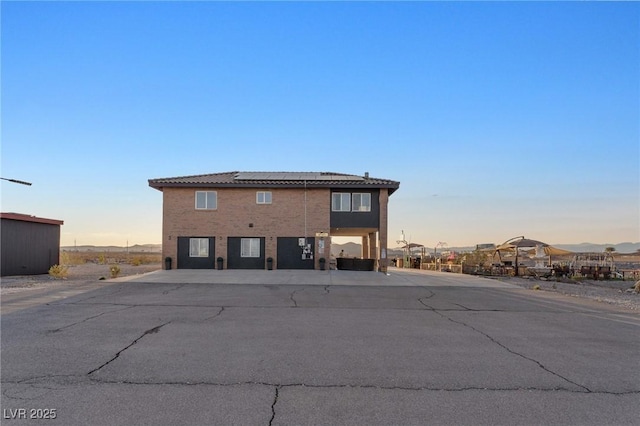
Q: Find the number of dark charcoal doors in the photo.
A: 3